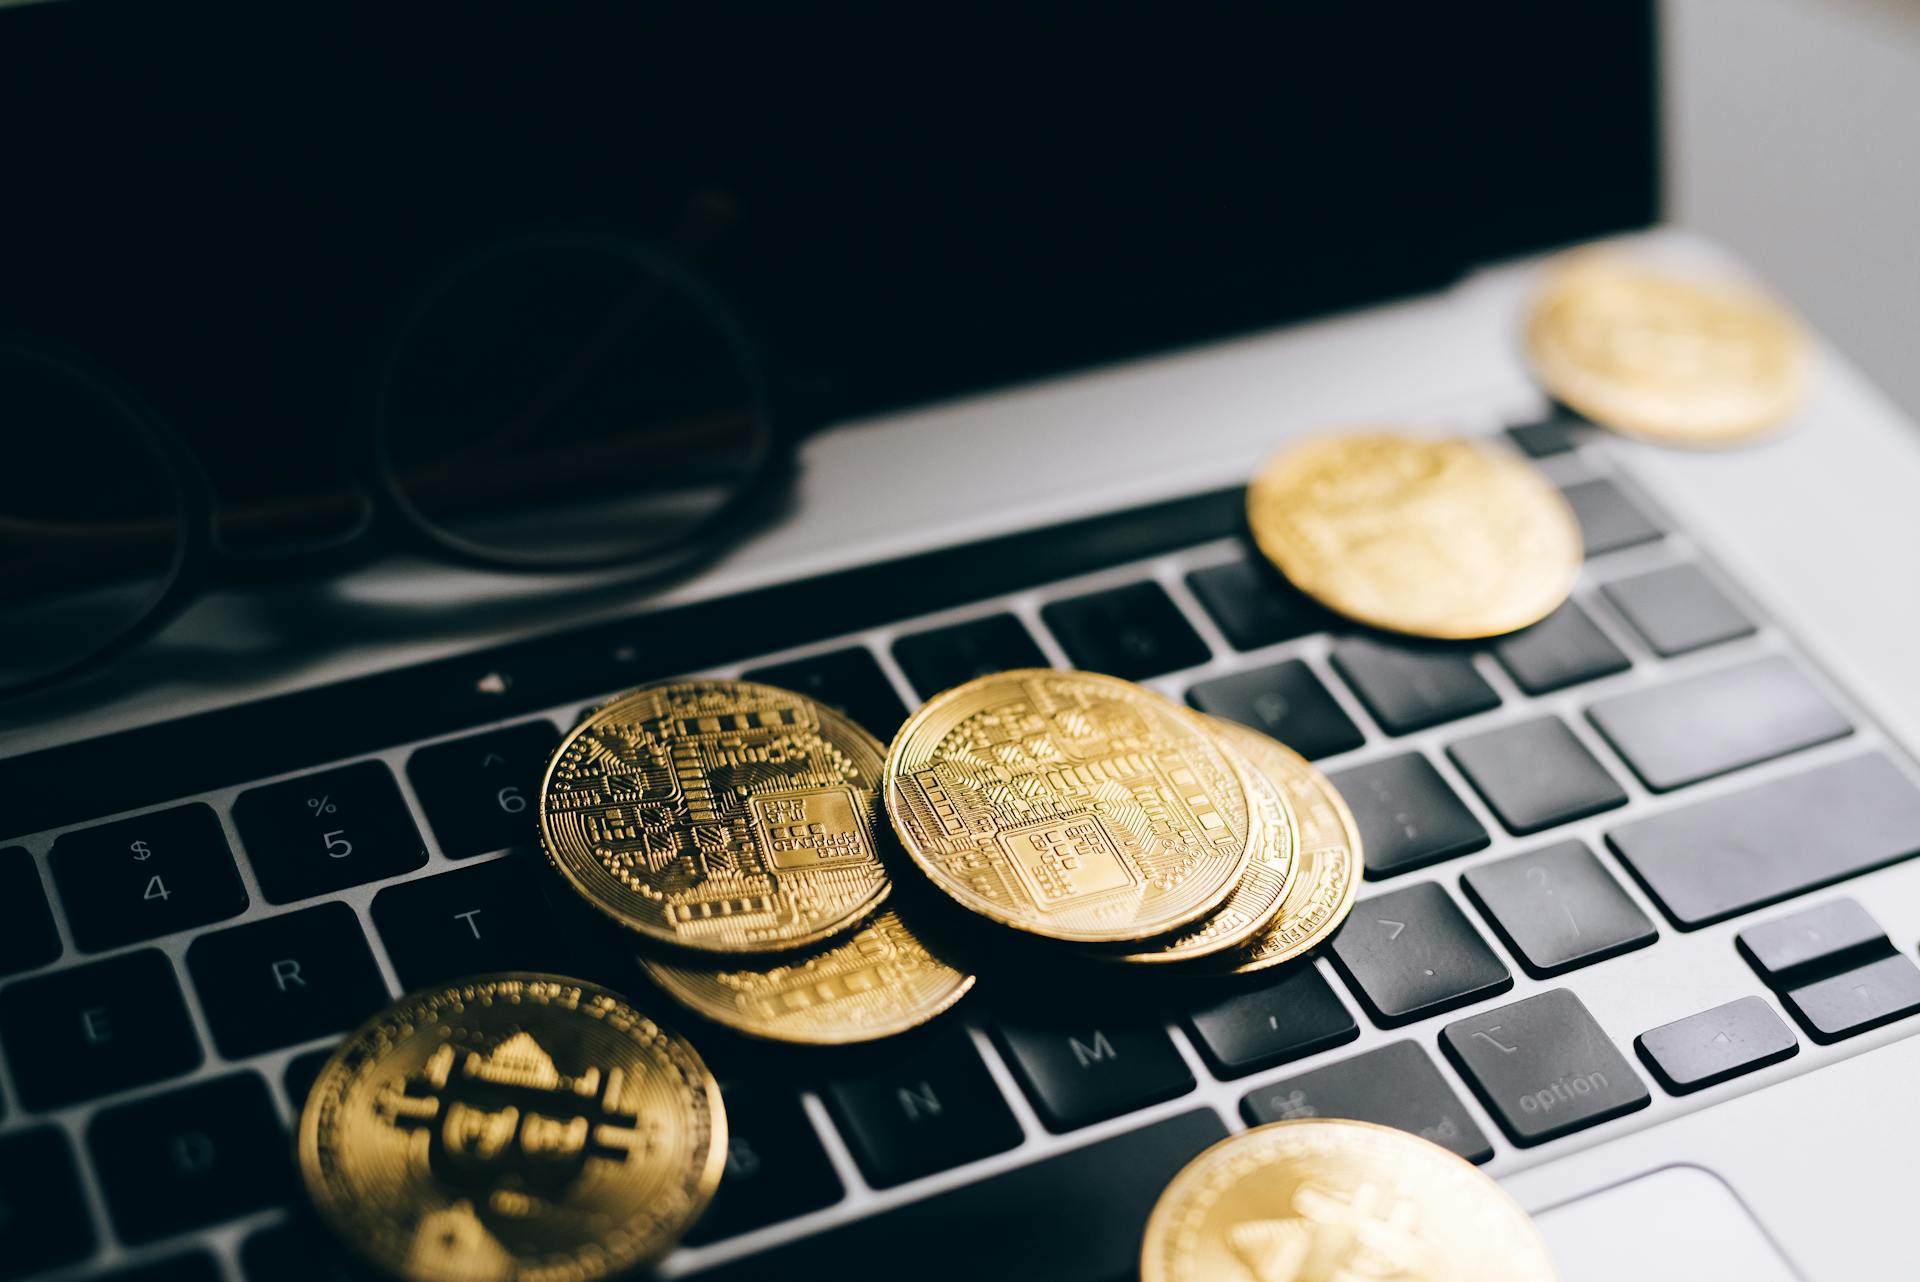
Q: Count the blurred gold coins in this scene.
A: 4